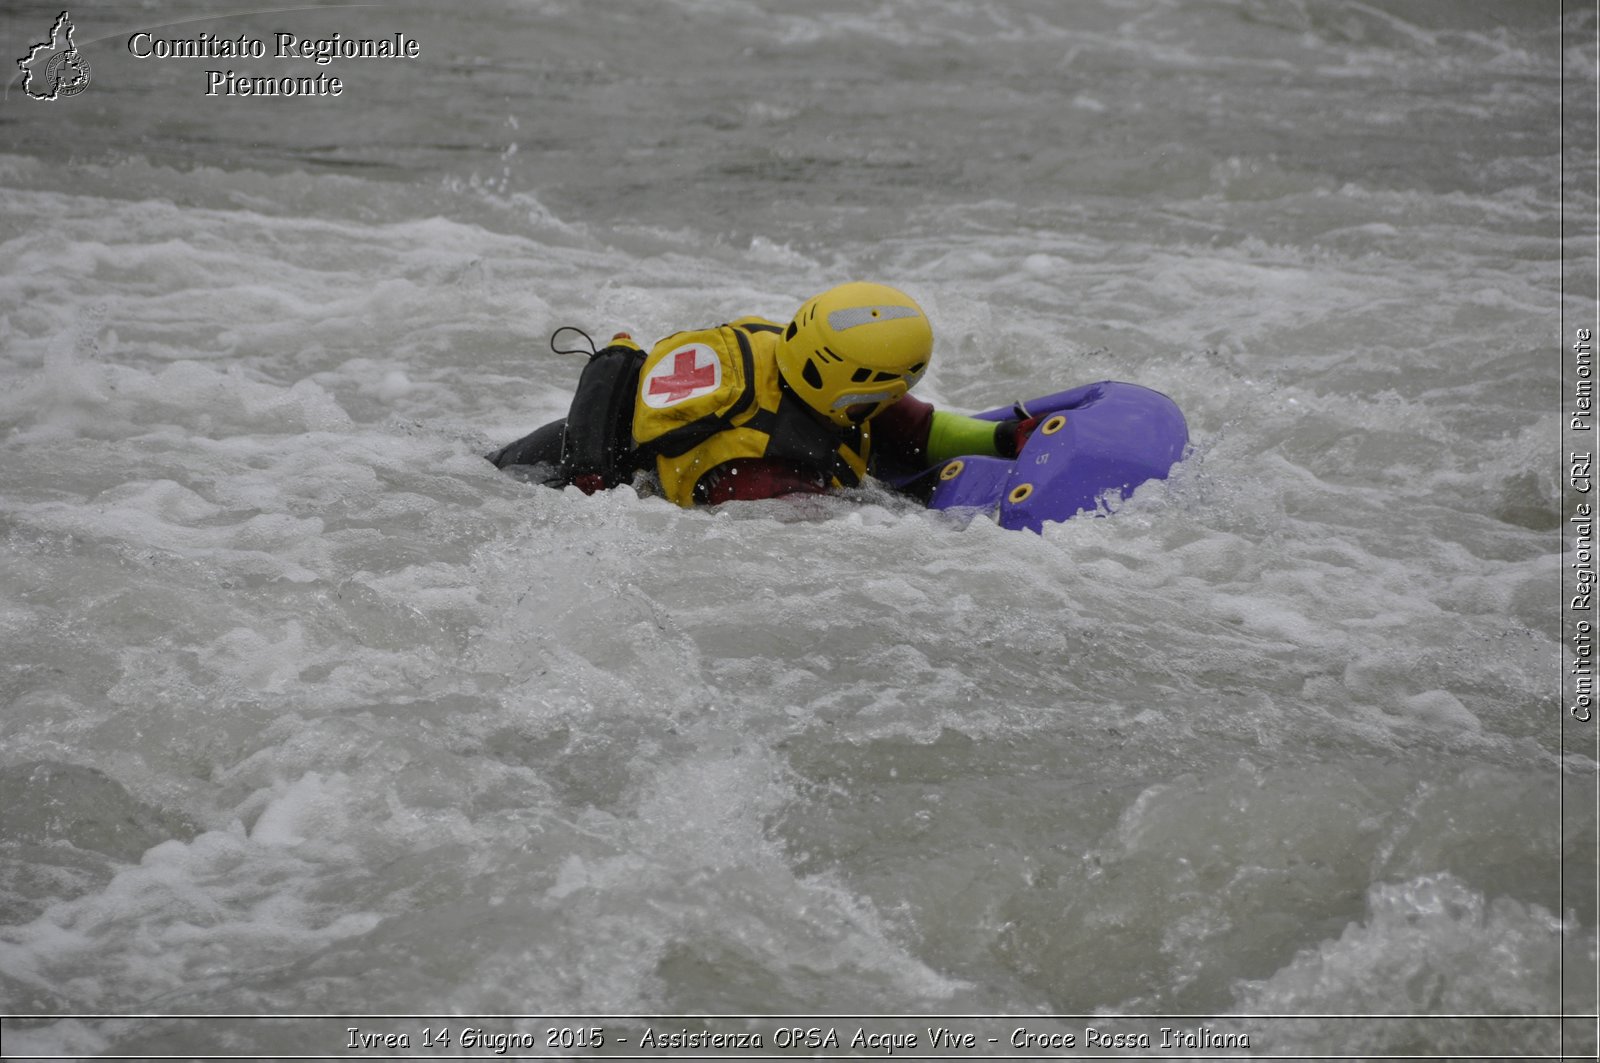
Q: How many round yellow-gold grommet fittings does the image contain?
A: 3